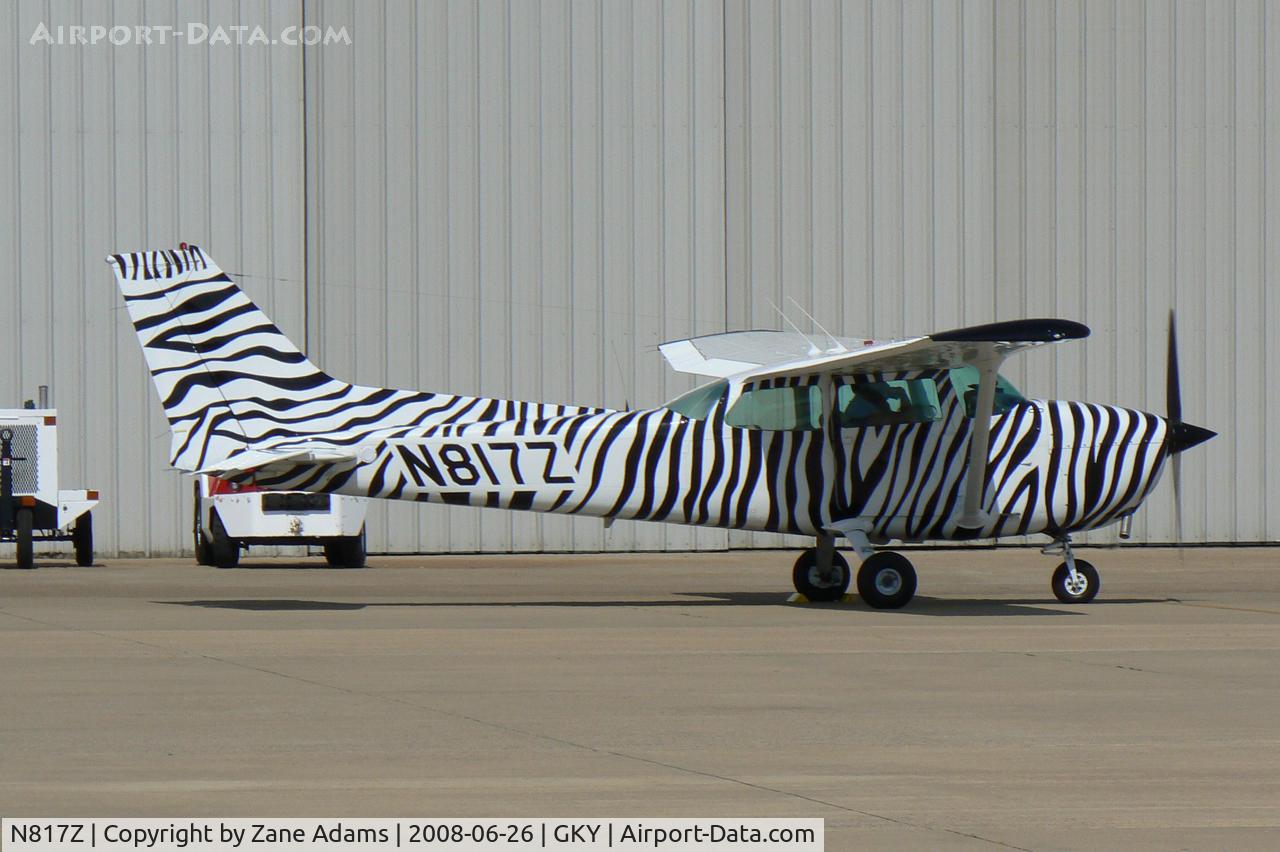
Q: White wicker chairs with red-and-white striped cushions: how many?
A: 0